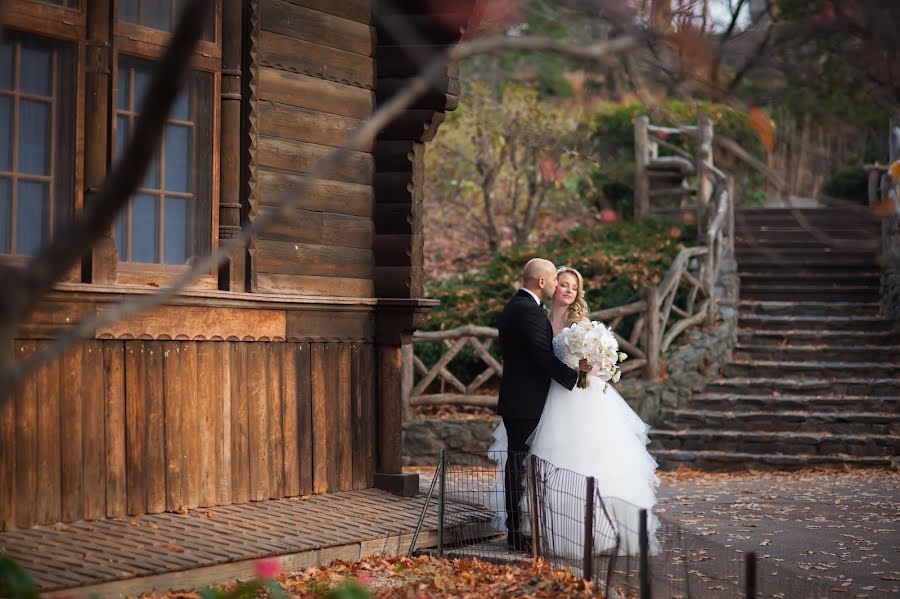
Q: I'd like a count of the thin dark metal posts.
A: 5